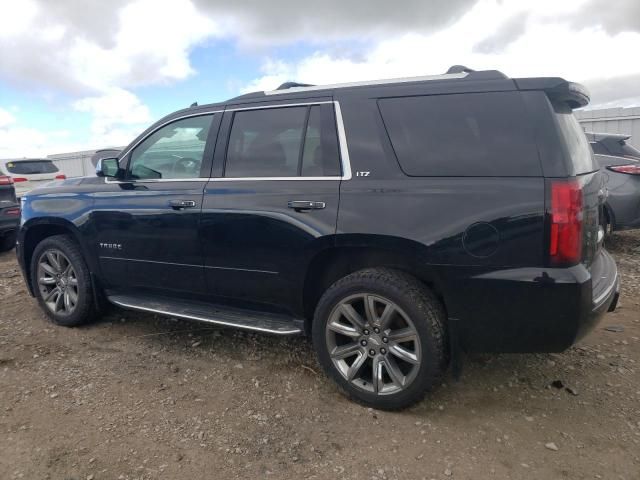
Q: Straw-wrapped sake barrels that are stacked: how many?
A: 0